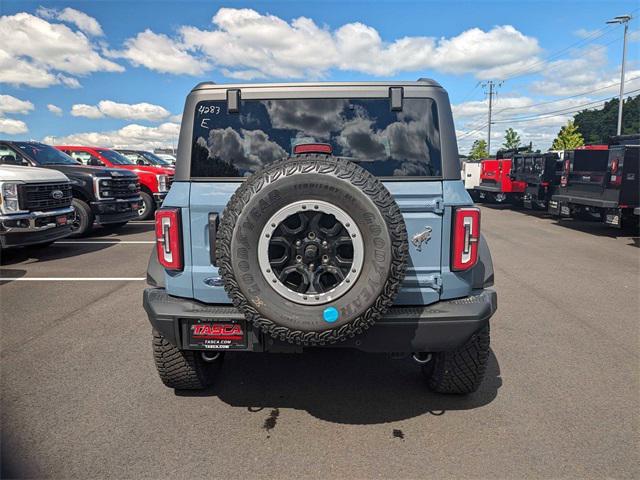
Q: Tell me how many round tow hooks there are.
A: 2